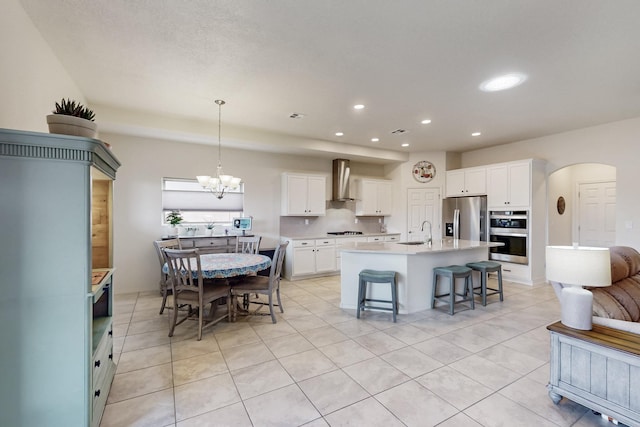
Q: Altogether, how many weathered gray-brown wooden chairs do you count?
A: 4